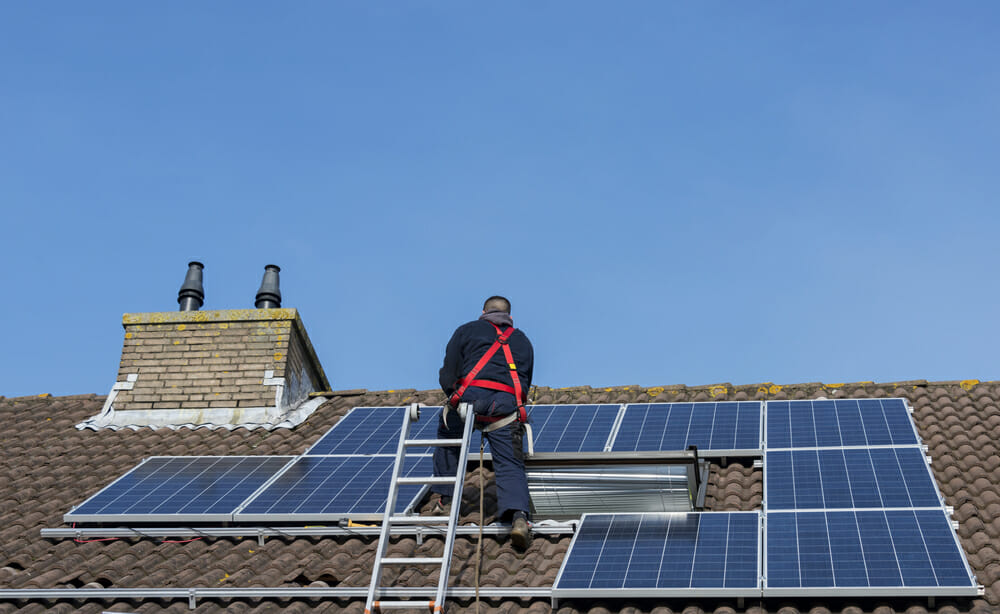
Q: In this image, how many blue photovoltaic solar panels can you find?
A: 9